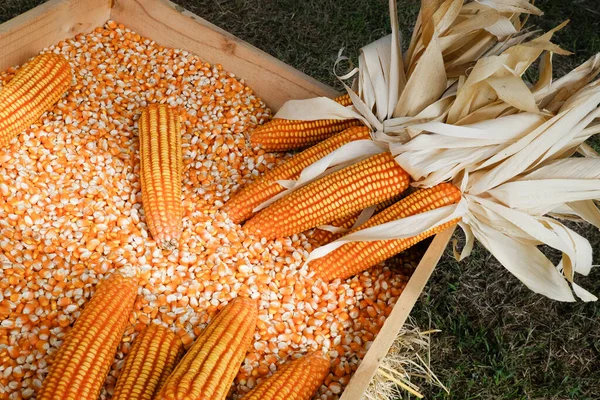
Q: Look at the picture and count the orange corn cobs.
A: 11